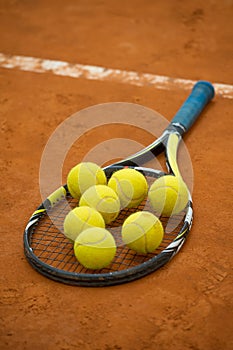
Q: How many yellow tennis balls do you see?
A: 7